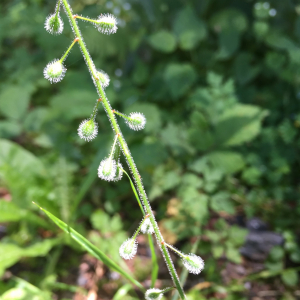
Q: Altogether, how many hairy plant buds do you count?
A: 12